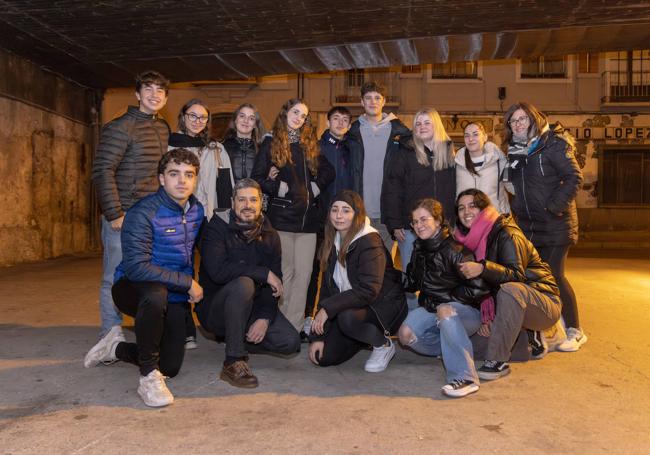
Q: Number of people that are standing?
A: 9